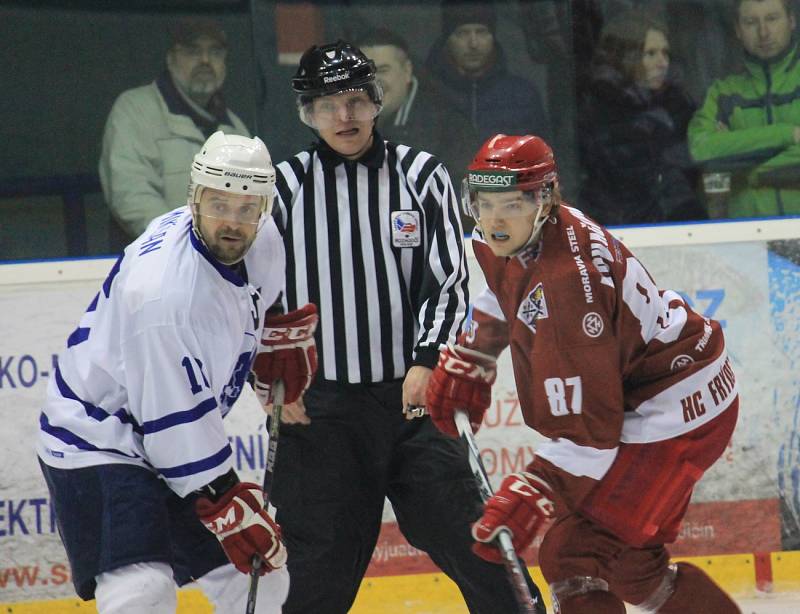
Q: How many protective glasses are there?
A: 3